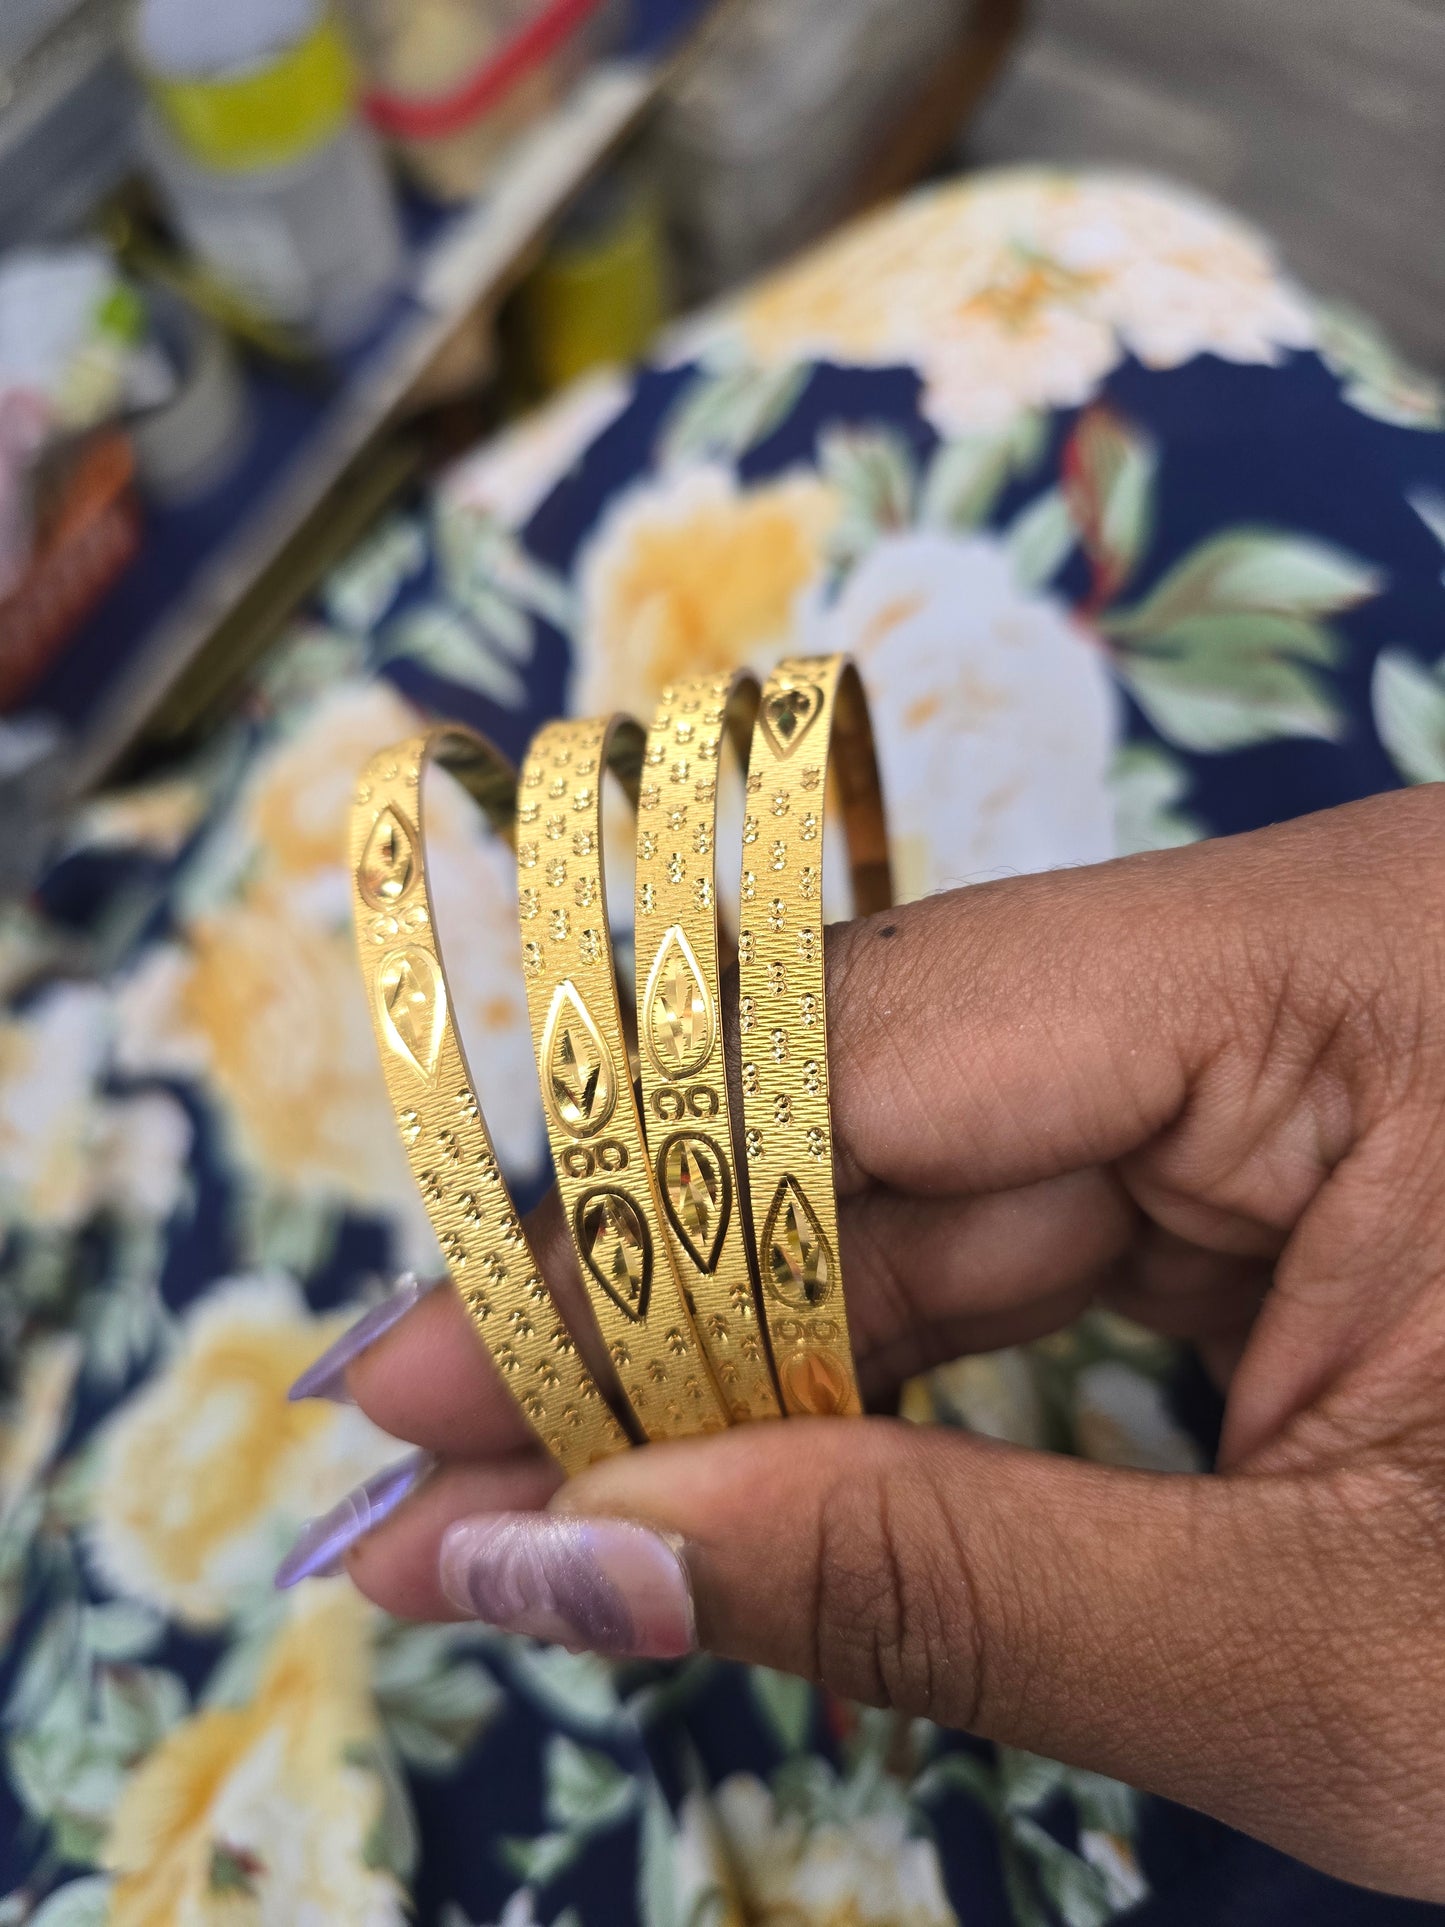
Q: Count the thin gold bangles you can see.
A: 4